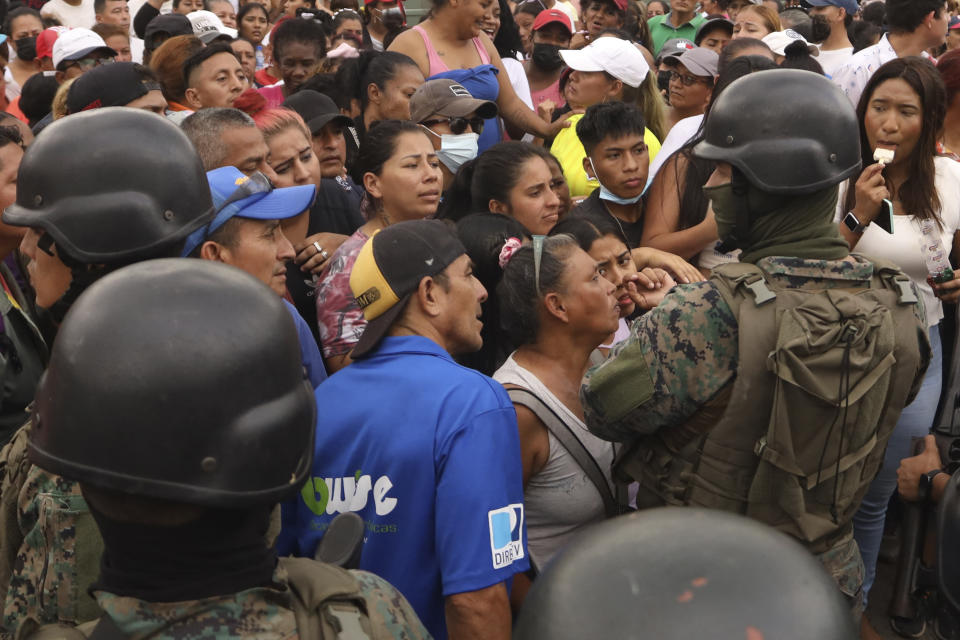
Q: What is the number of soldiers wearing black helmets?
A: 4